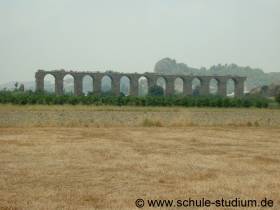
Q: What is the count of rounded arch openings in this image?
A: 11